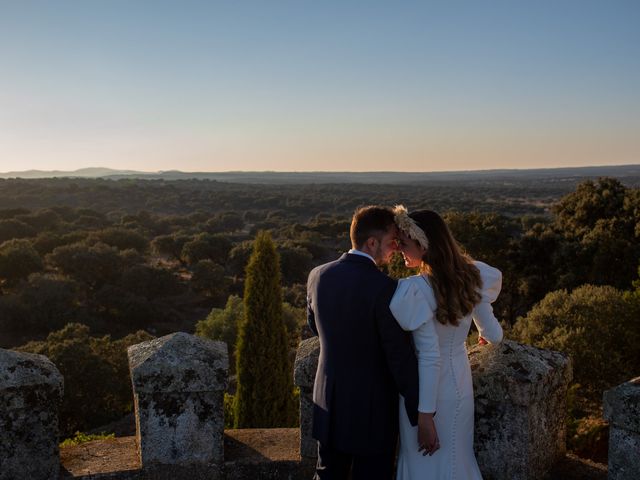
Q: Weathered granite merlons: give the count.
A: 5